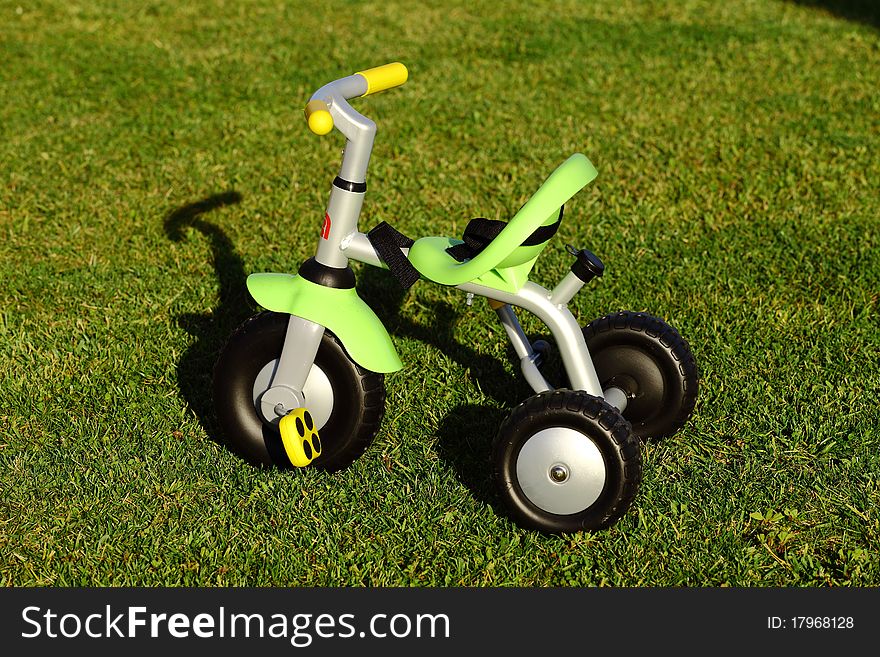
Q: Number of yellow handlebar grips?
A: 2